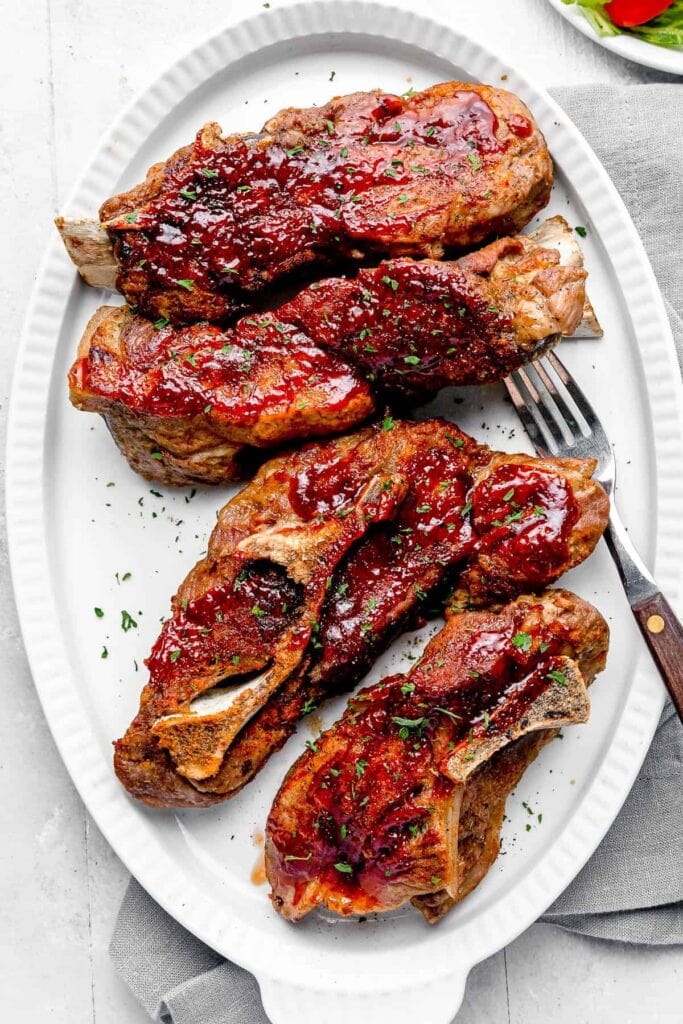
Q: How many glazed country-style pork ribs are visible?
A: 4